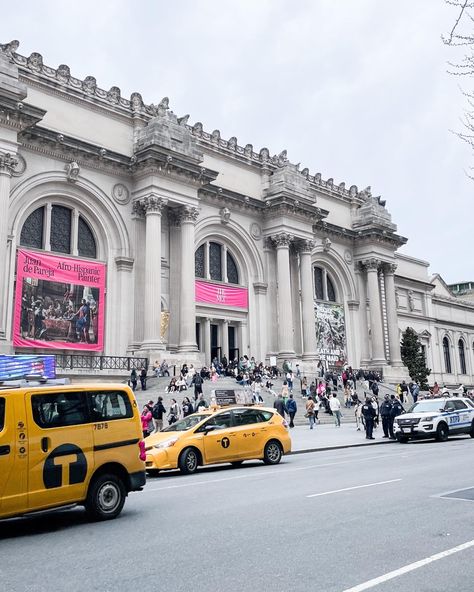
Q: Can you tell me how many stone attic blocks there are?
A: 4